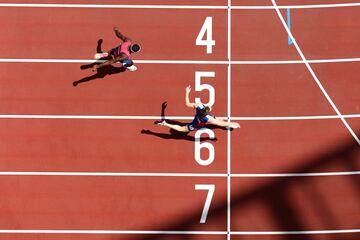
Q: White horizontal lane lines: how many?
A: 5